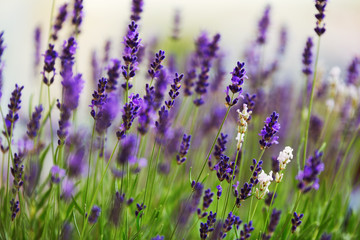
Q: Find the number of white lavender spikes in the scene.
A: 3